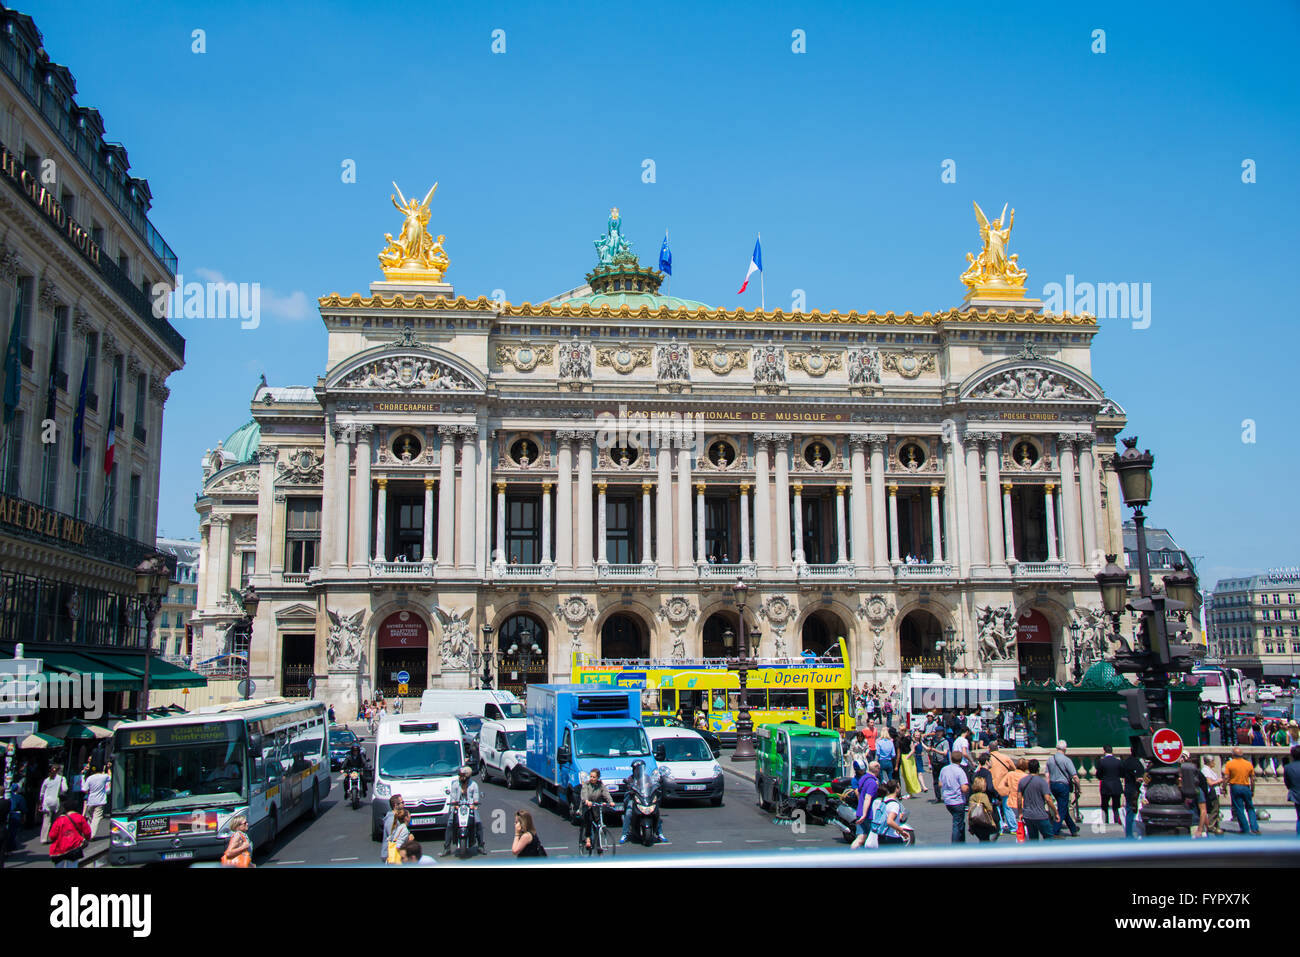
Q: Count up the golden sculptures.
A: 2